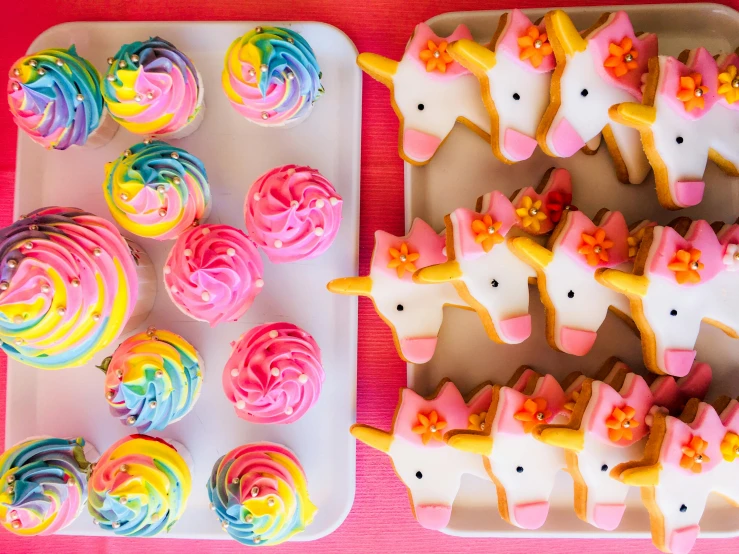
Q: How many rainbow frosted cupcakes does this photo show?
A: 9